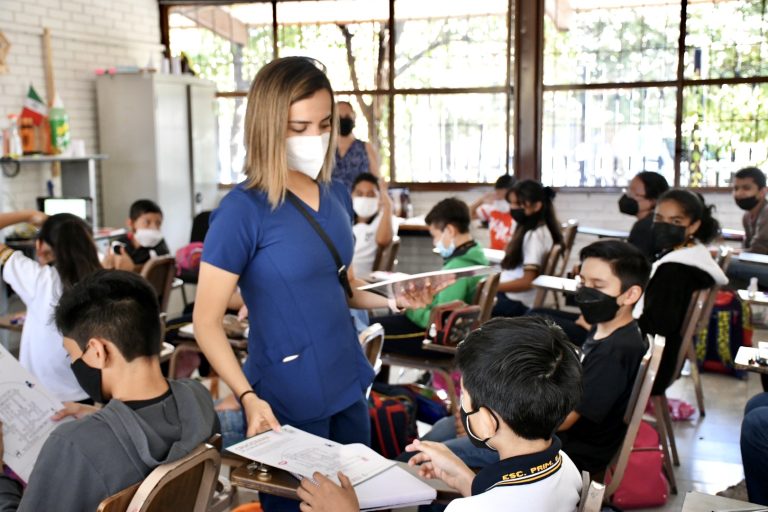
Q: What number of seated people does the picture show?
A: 12